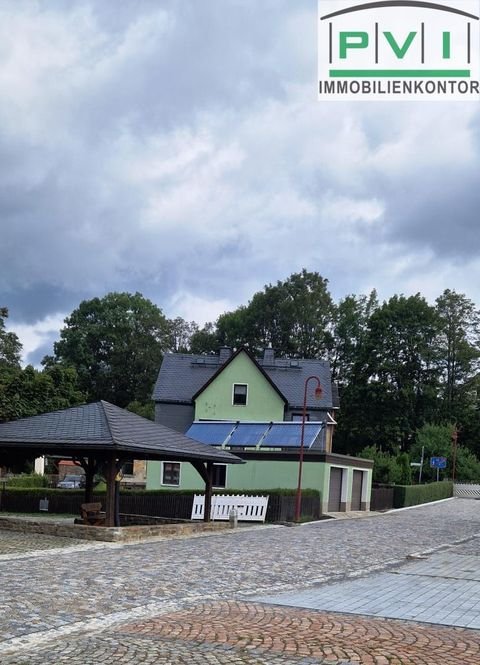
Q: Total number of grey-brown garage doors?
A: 2